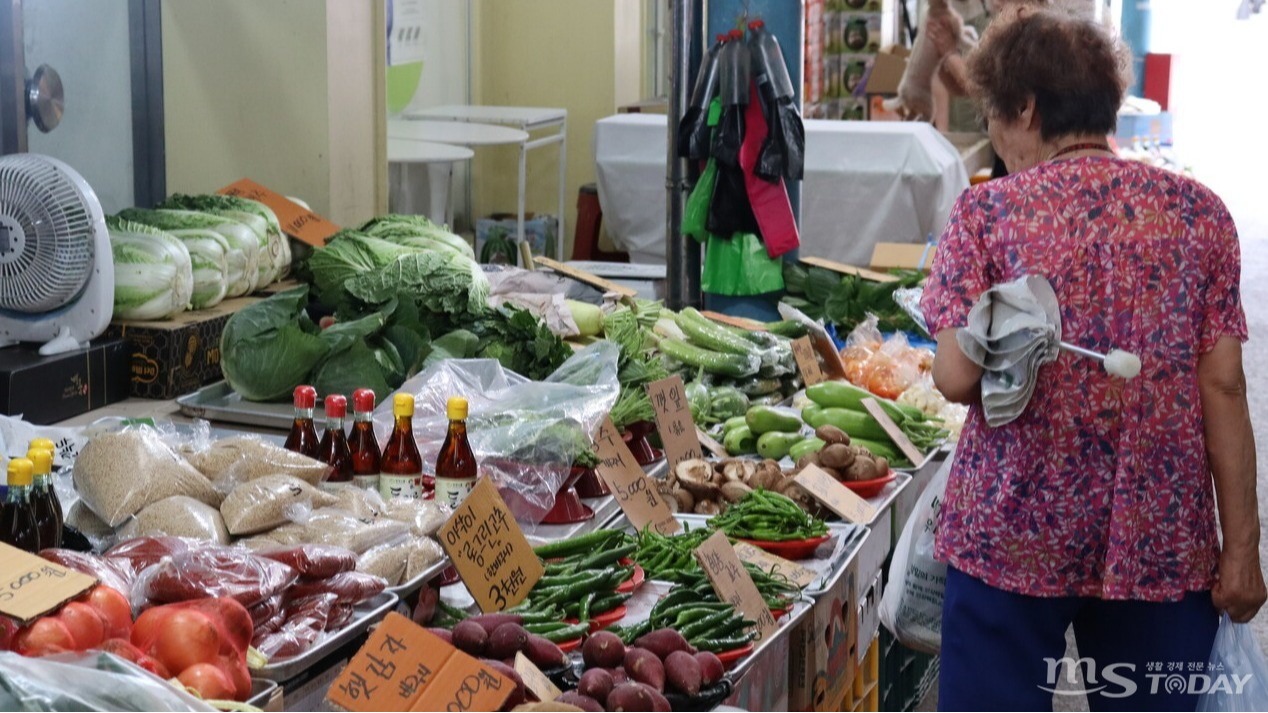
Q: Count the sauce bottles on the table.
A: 8